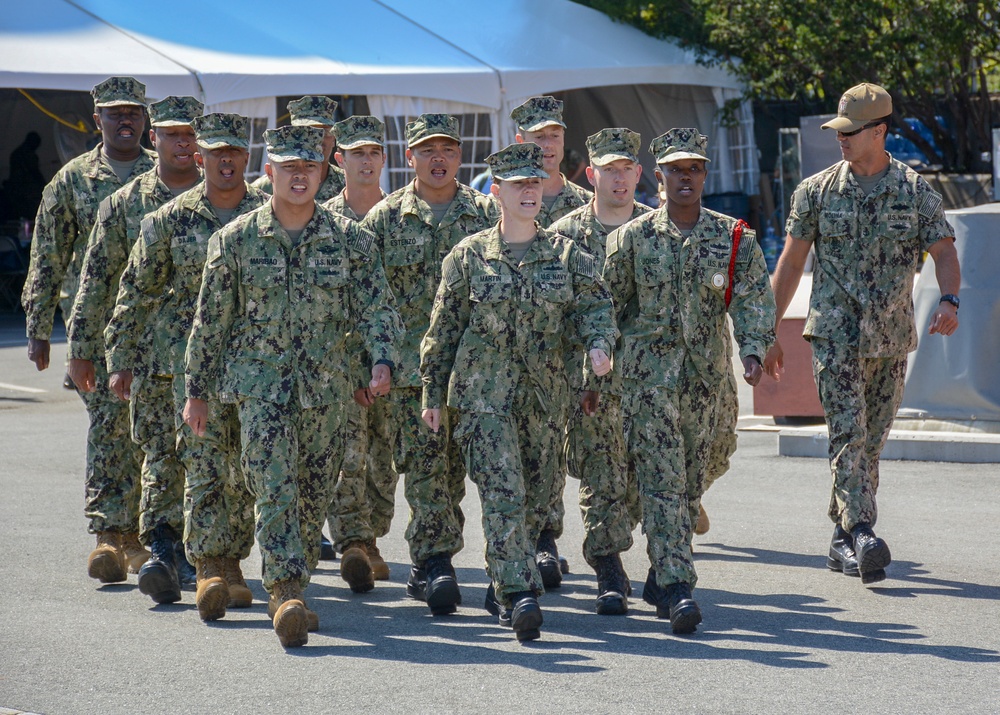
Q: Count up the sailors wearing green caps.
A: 11